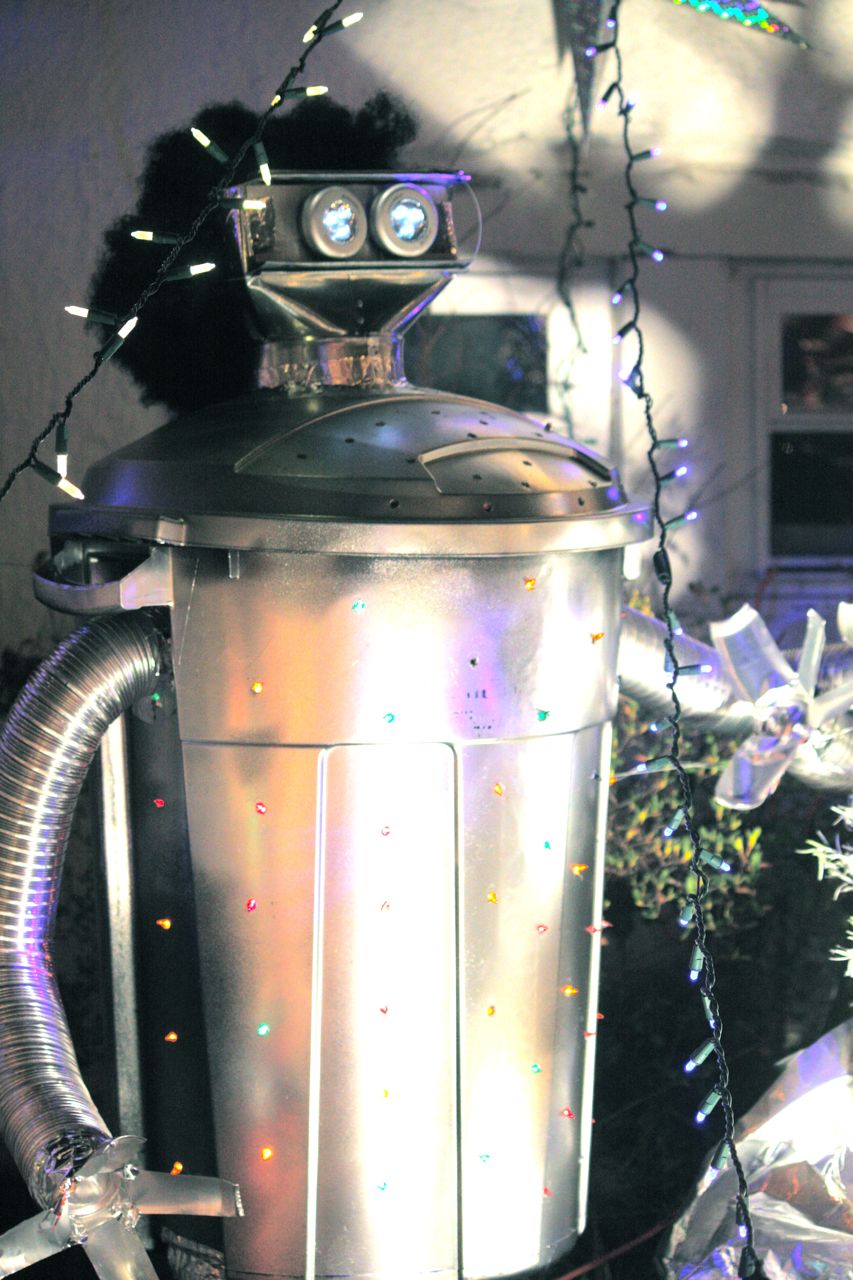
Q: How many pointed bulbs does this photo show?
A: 13